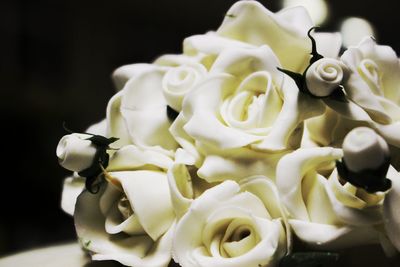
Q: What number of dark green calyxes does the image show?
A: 3